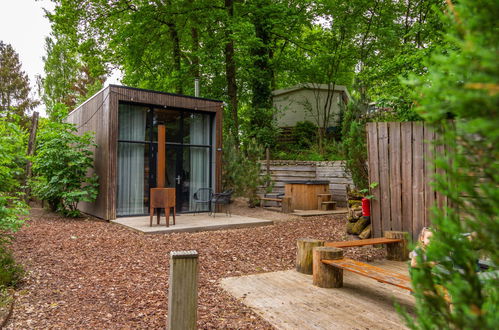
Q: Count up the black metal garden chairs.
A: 2